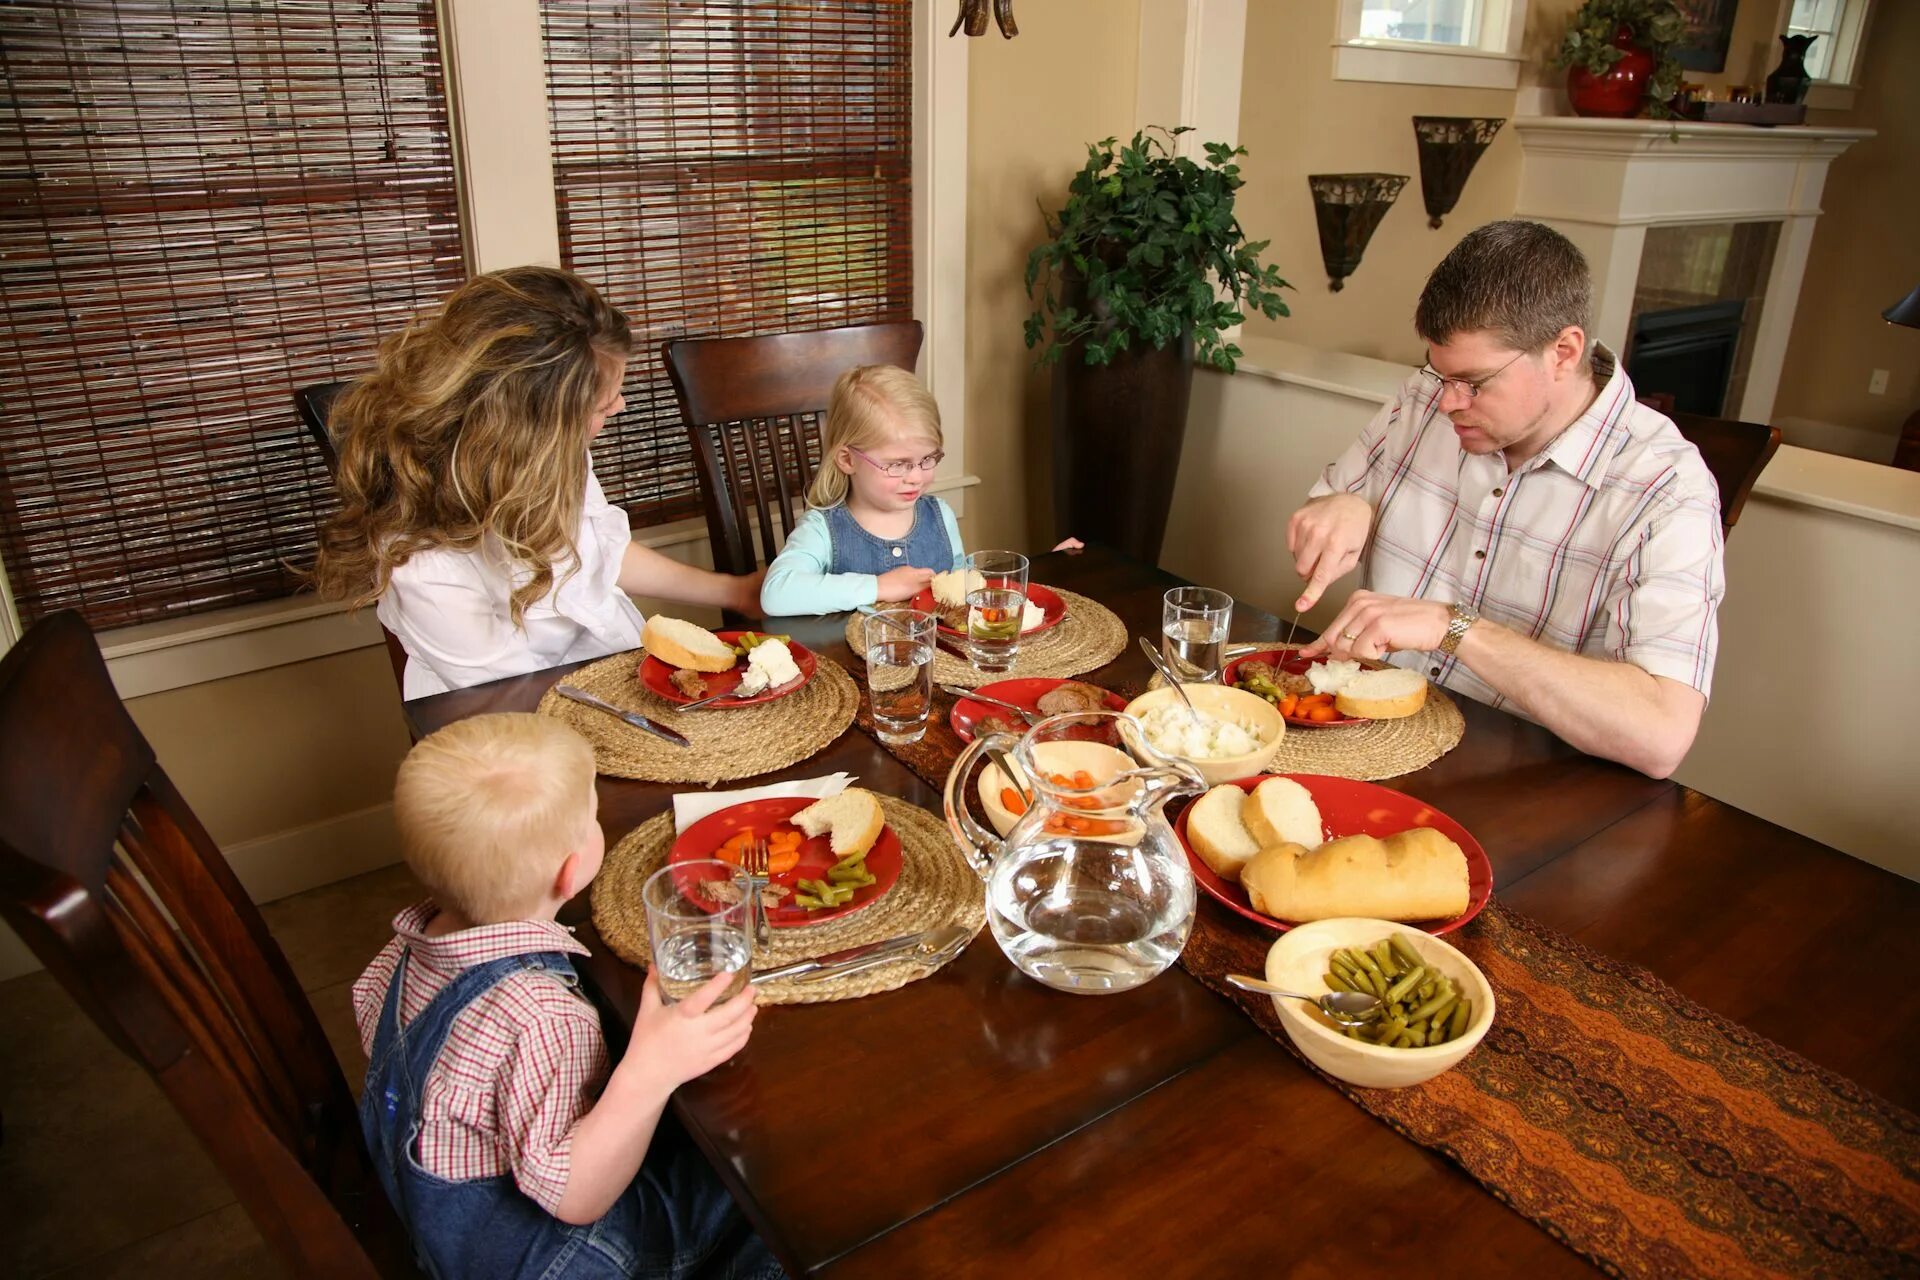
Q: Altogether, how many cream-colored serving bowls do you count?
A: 3